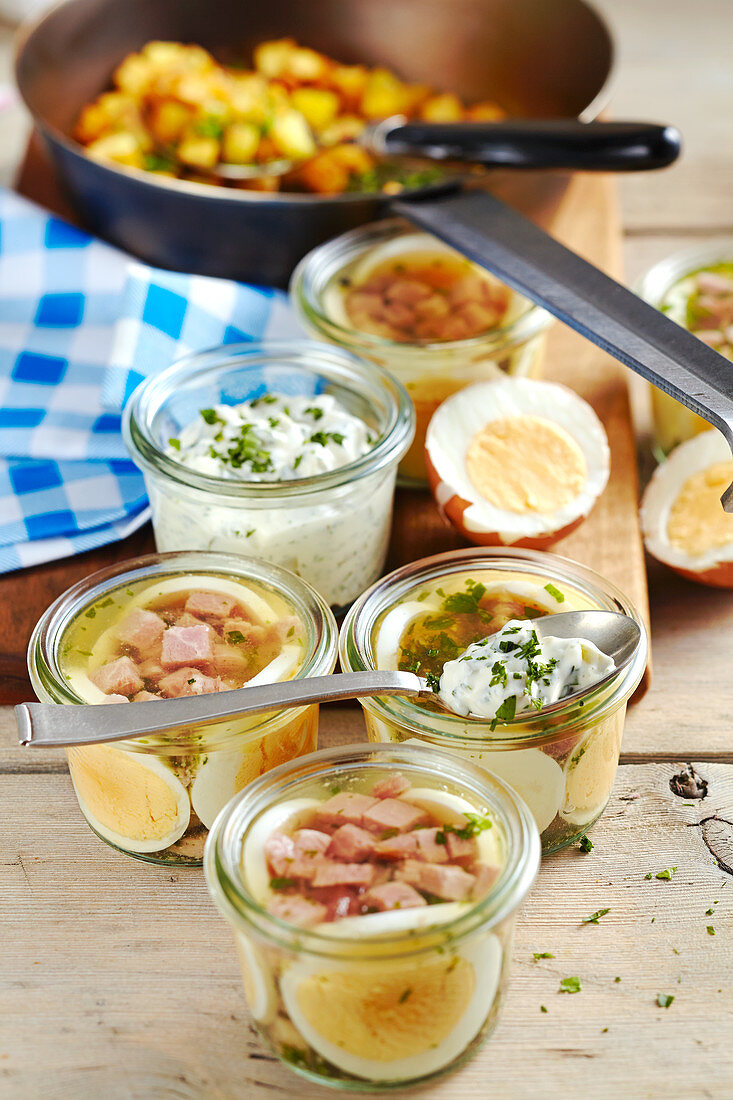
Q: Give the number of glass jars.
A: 6